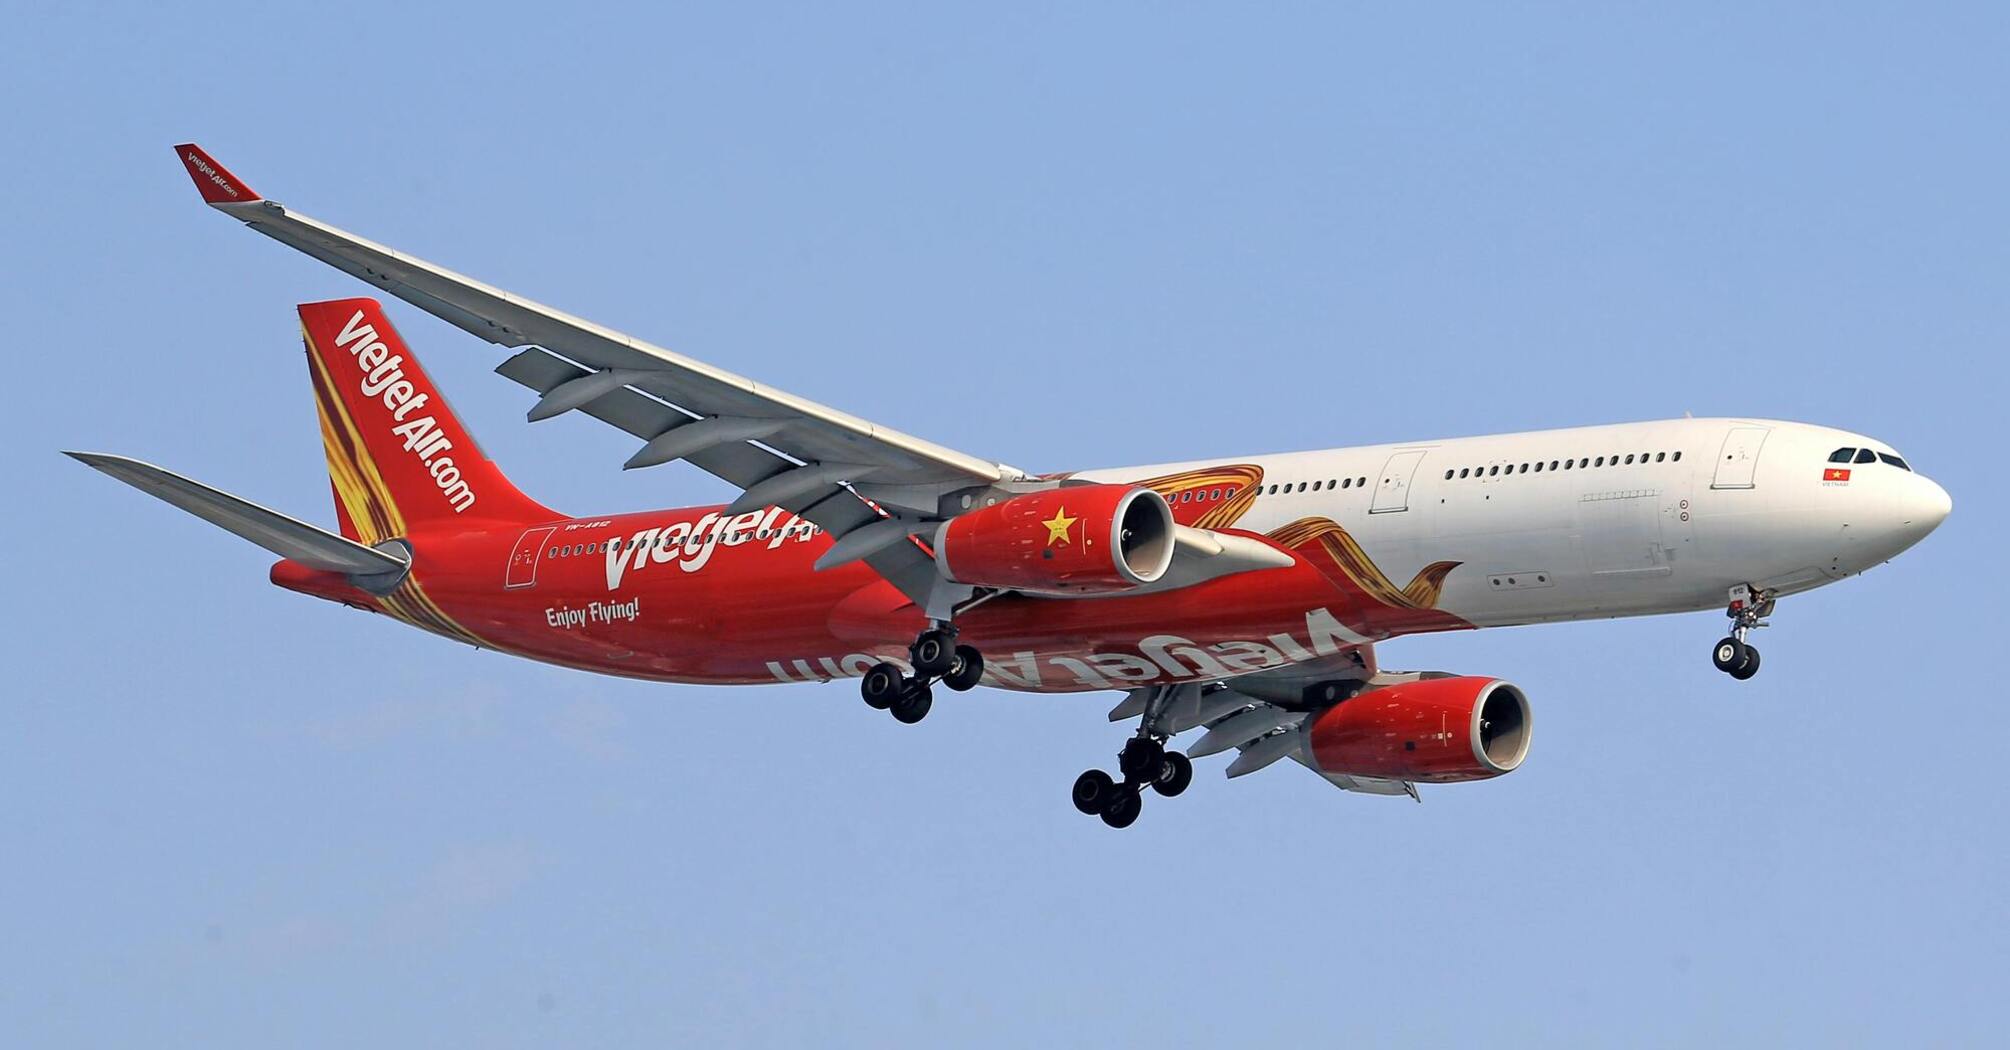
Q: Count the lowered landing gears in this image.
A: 3